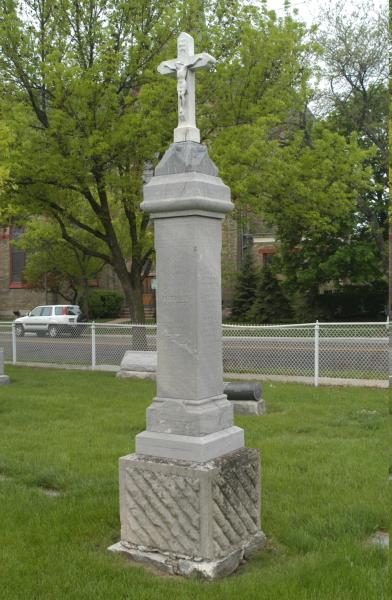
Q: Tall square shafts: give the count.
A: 1